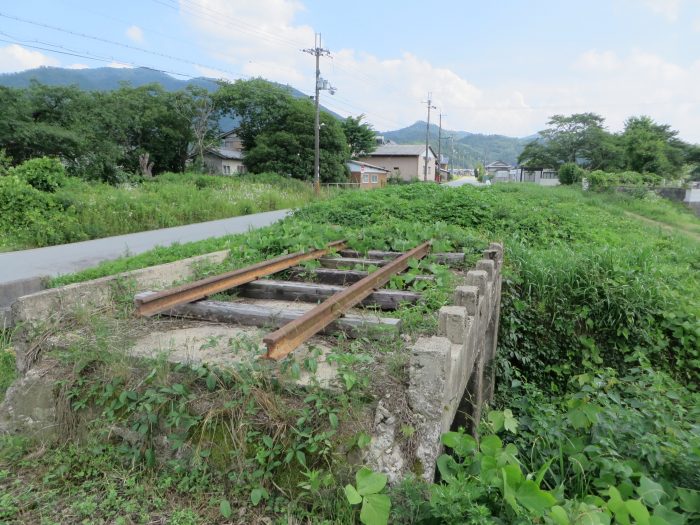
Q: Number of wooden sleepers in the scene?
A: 5